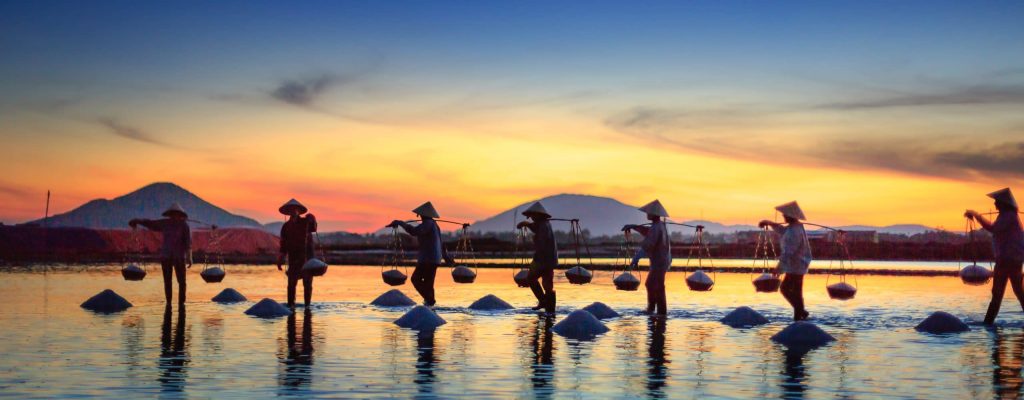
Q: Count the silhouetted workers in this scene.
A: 7